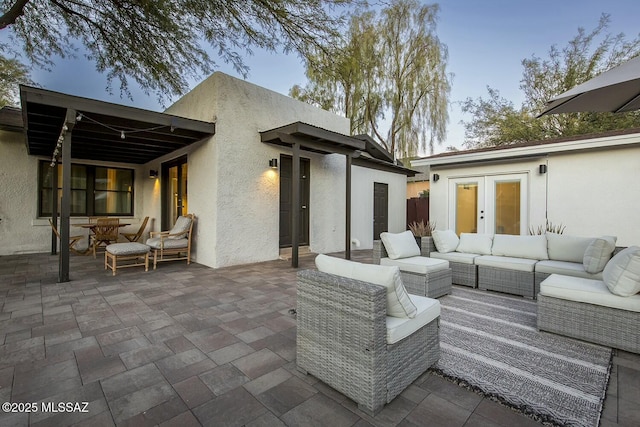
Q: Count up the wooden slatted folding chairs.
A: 4